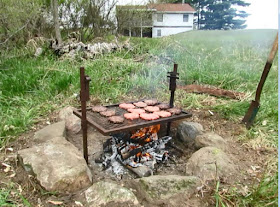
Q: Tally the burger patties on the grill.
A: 13